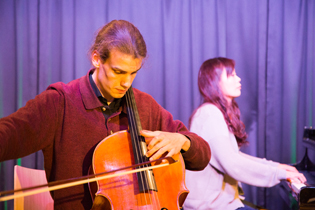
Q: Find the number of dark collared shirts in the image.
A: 1